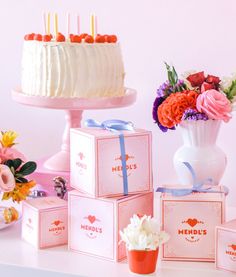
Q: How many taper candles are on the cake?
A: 7